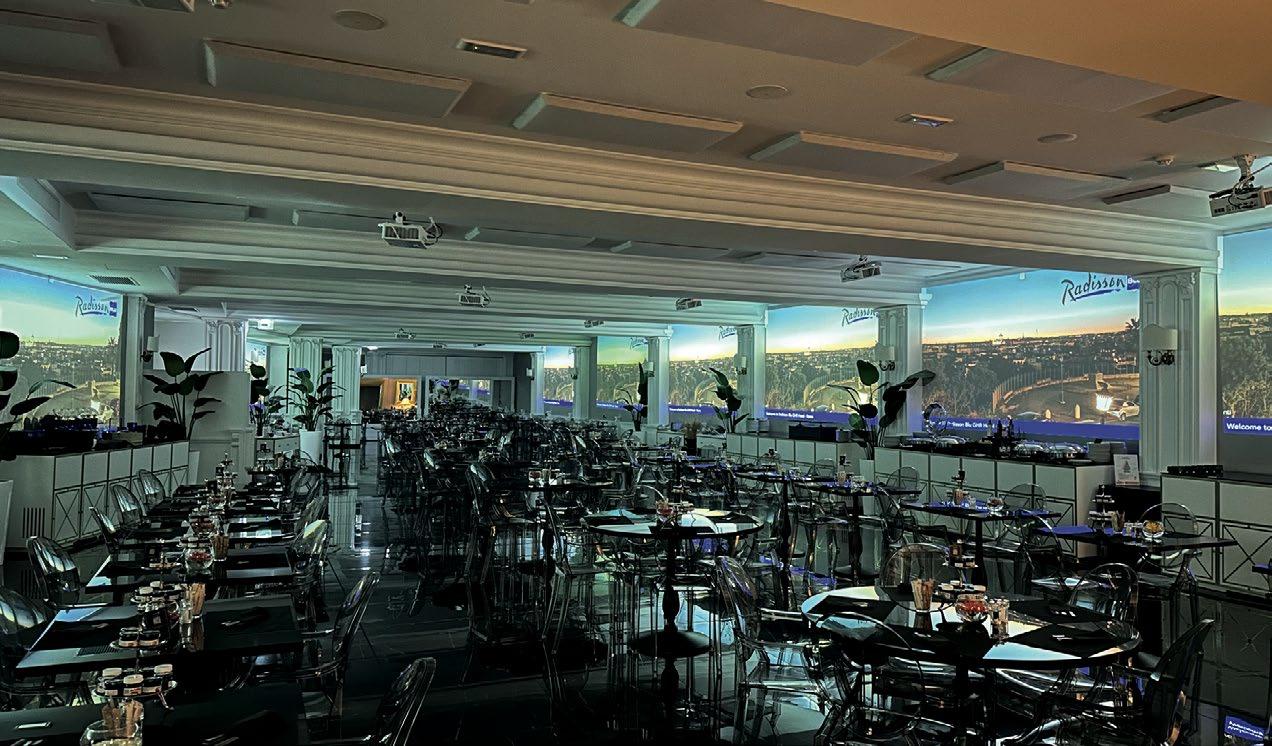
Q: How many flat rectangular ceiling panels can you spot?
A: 14